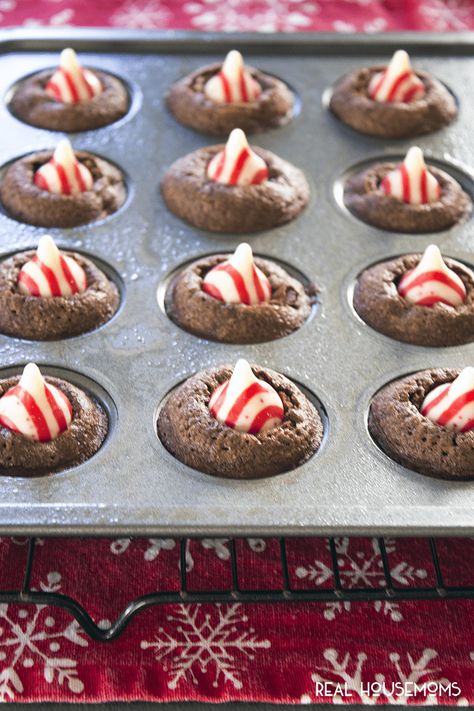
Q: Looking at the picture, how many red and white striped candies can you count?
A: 12